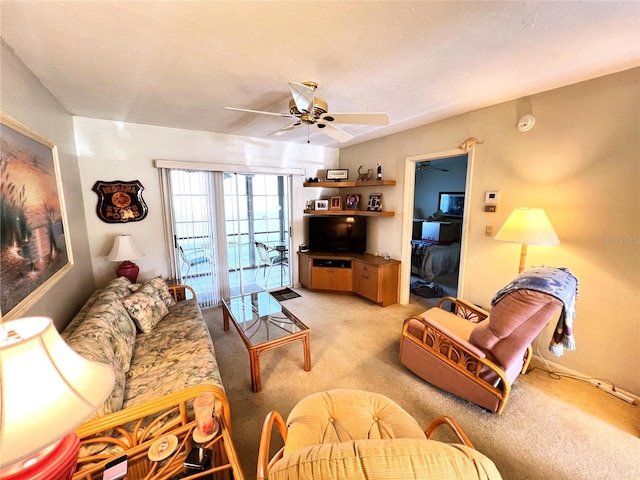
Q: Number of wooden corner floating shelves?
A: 2